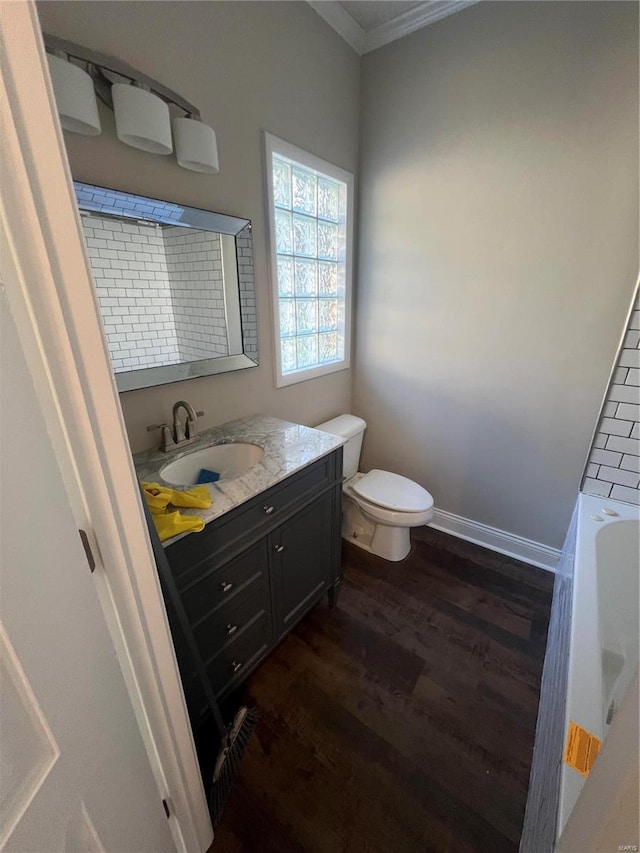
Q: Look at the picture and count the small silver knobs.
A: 5